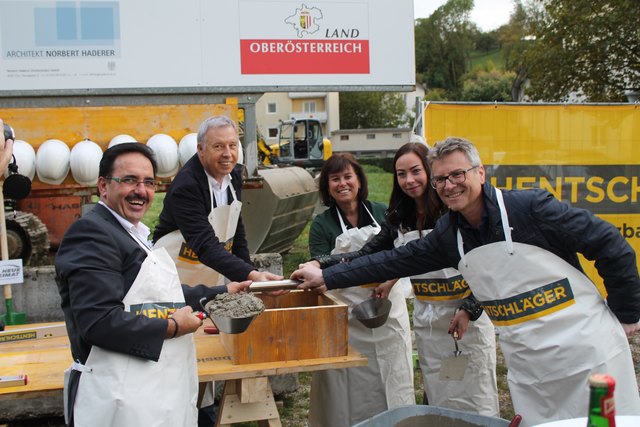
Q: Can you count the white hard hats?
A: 7